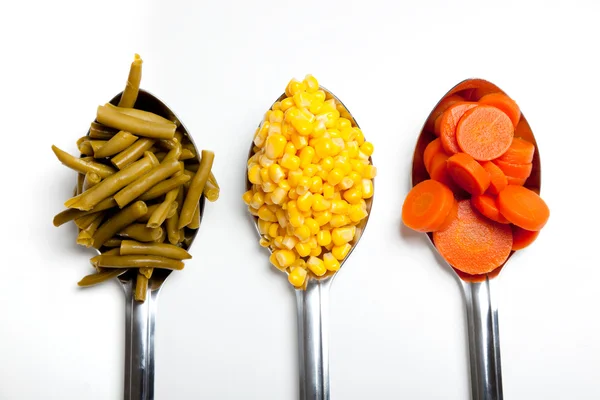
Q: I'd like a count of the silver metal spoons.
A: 3